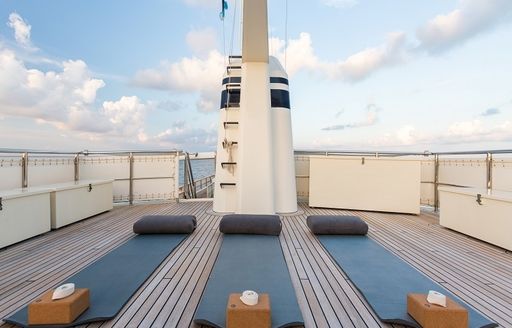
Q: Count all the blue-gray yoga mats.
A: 3